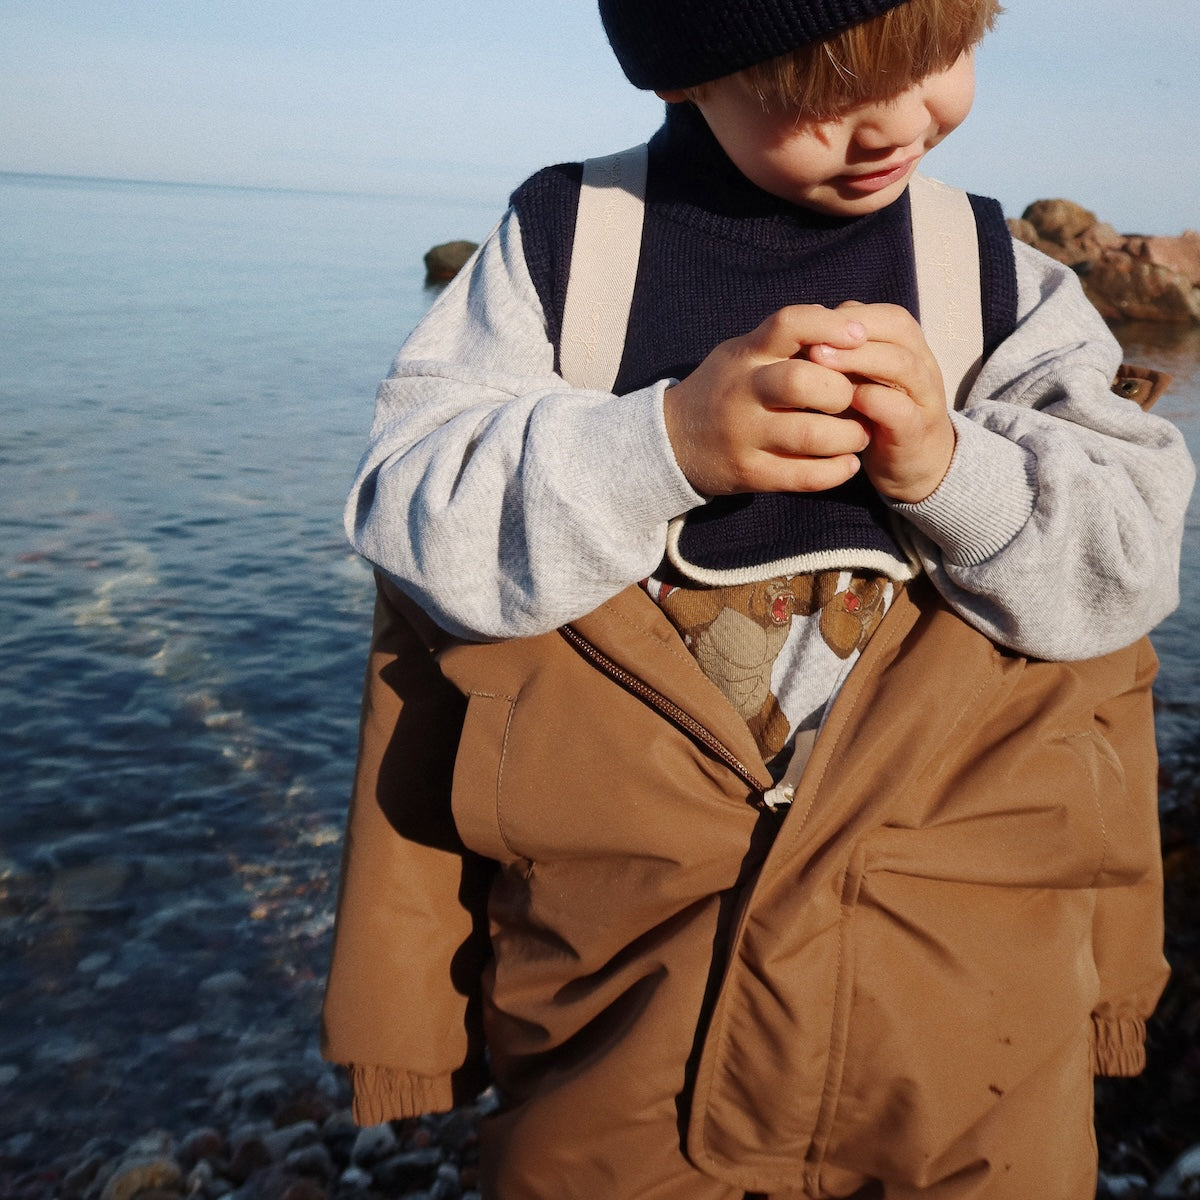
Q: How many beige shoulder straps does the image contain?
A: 2